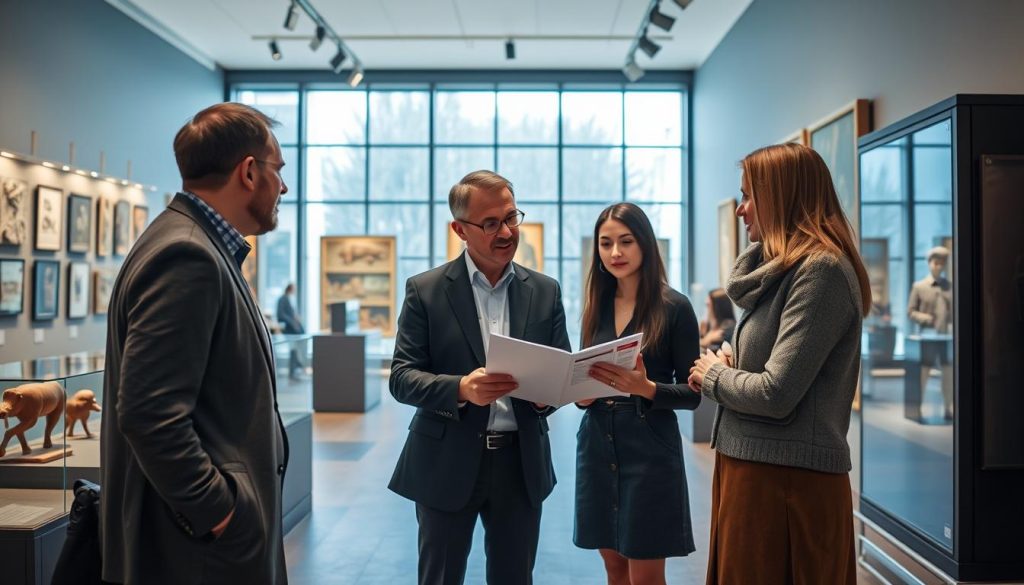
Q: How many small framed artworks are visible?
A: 10